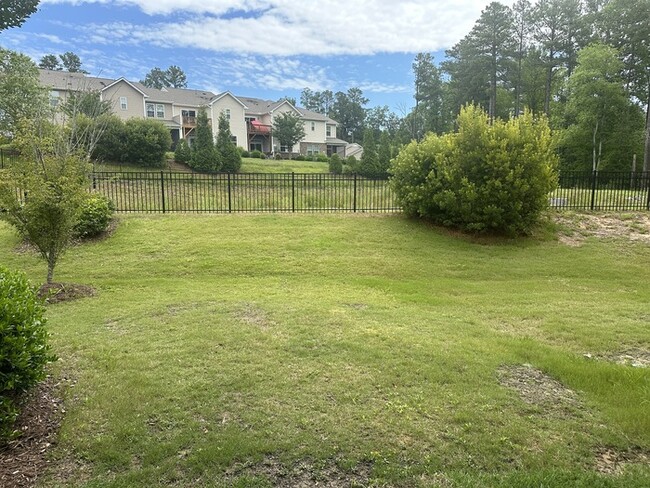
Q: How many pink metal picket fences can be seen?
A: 0